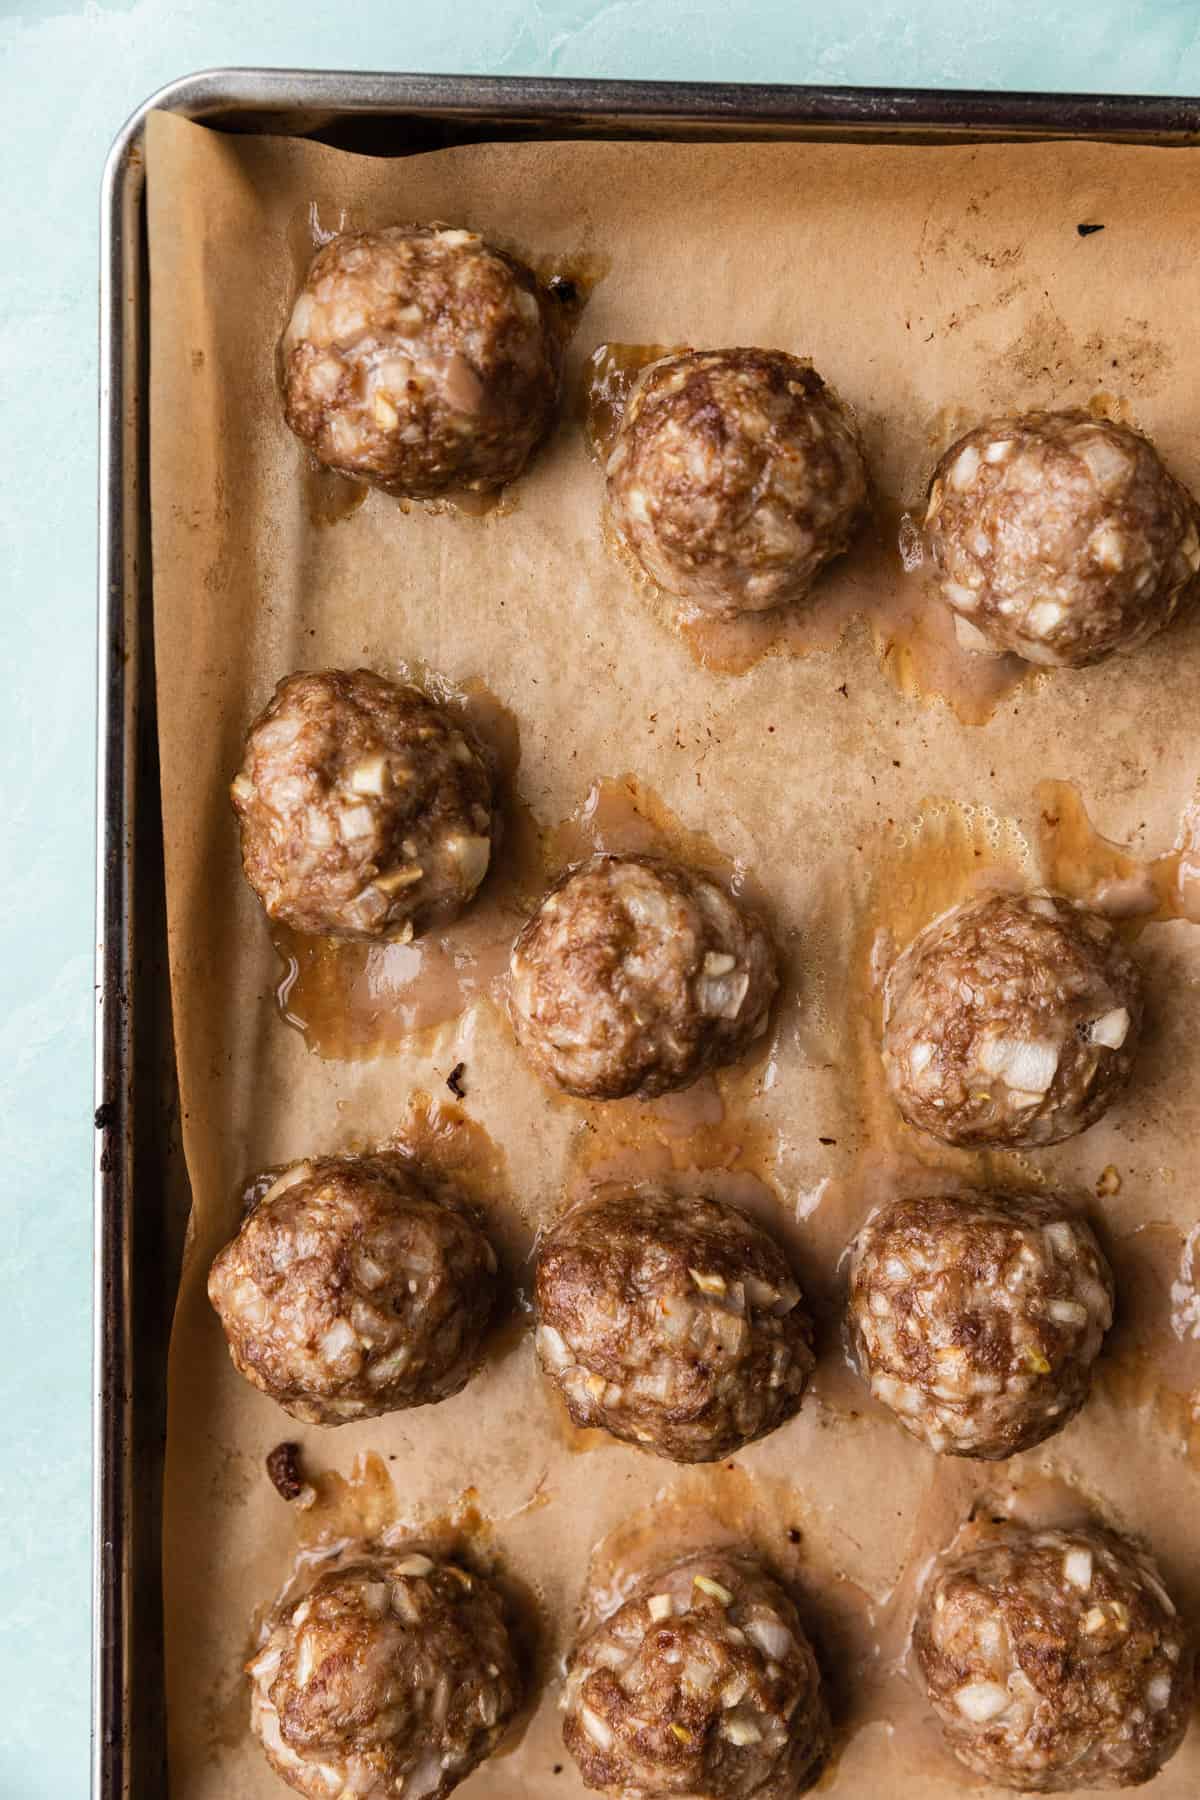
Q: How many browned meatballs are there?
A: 12